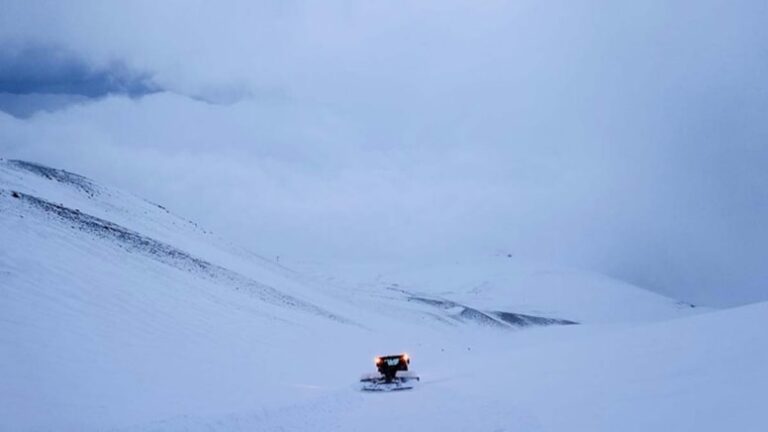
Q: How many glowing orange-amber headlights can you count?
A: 2